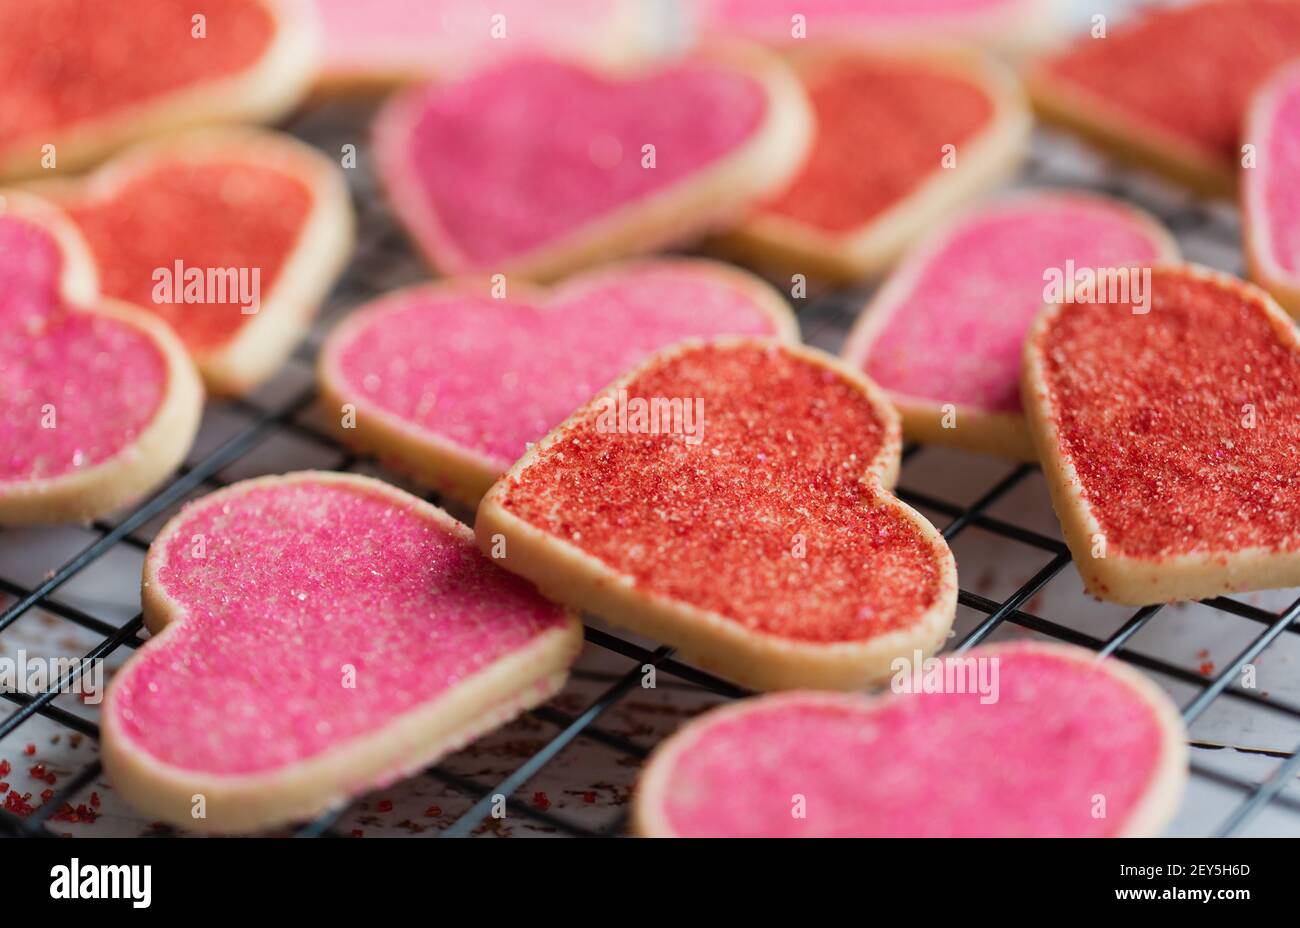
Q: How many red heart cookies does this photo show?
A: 6